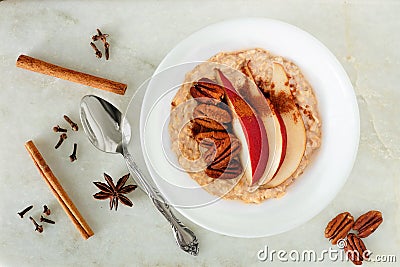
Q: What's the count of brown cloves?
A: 12